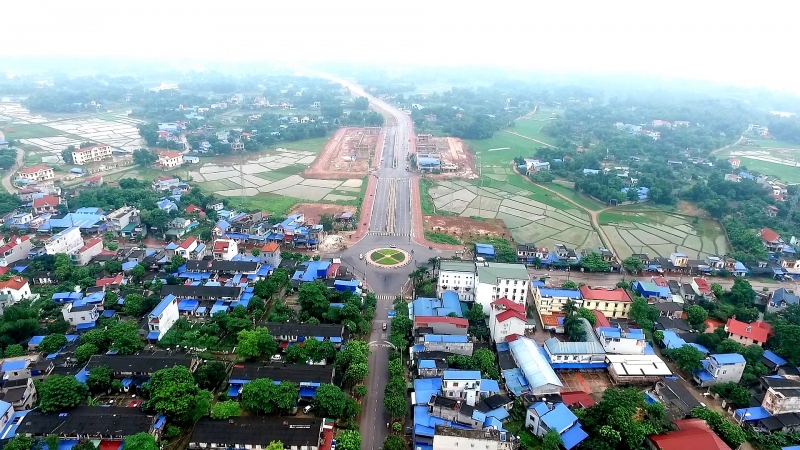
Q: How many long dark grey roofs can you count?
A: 7